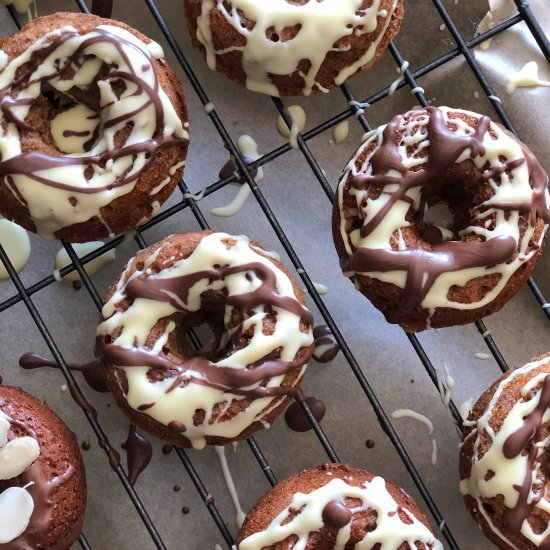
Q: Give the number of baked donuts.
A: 7